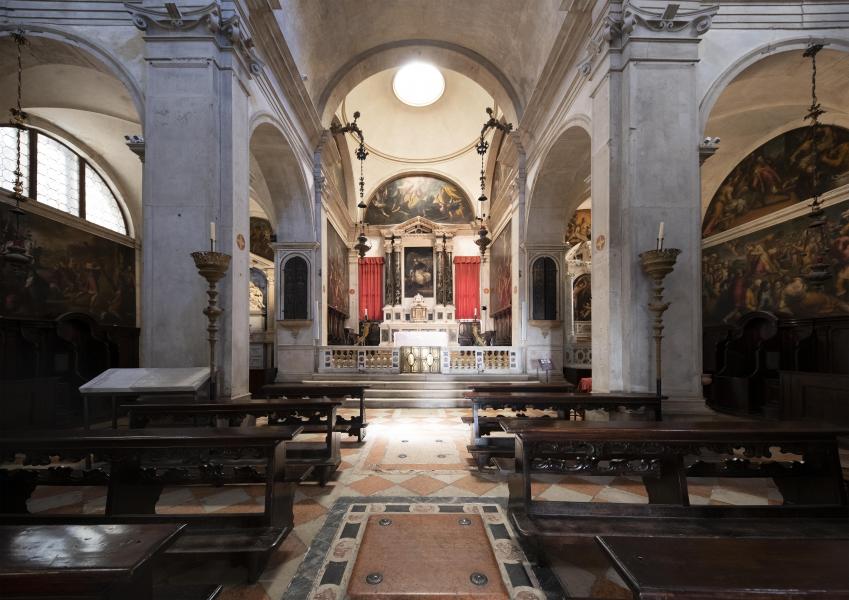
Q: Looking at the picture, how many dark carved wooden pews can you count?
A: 8